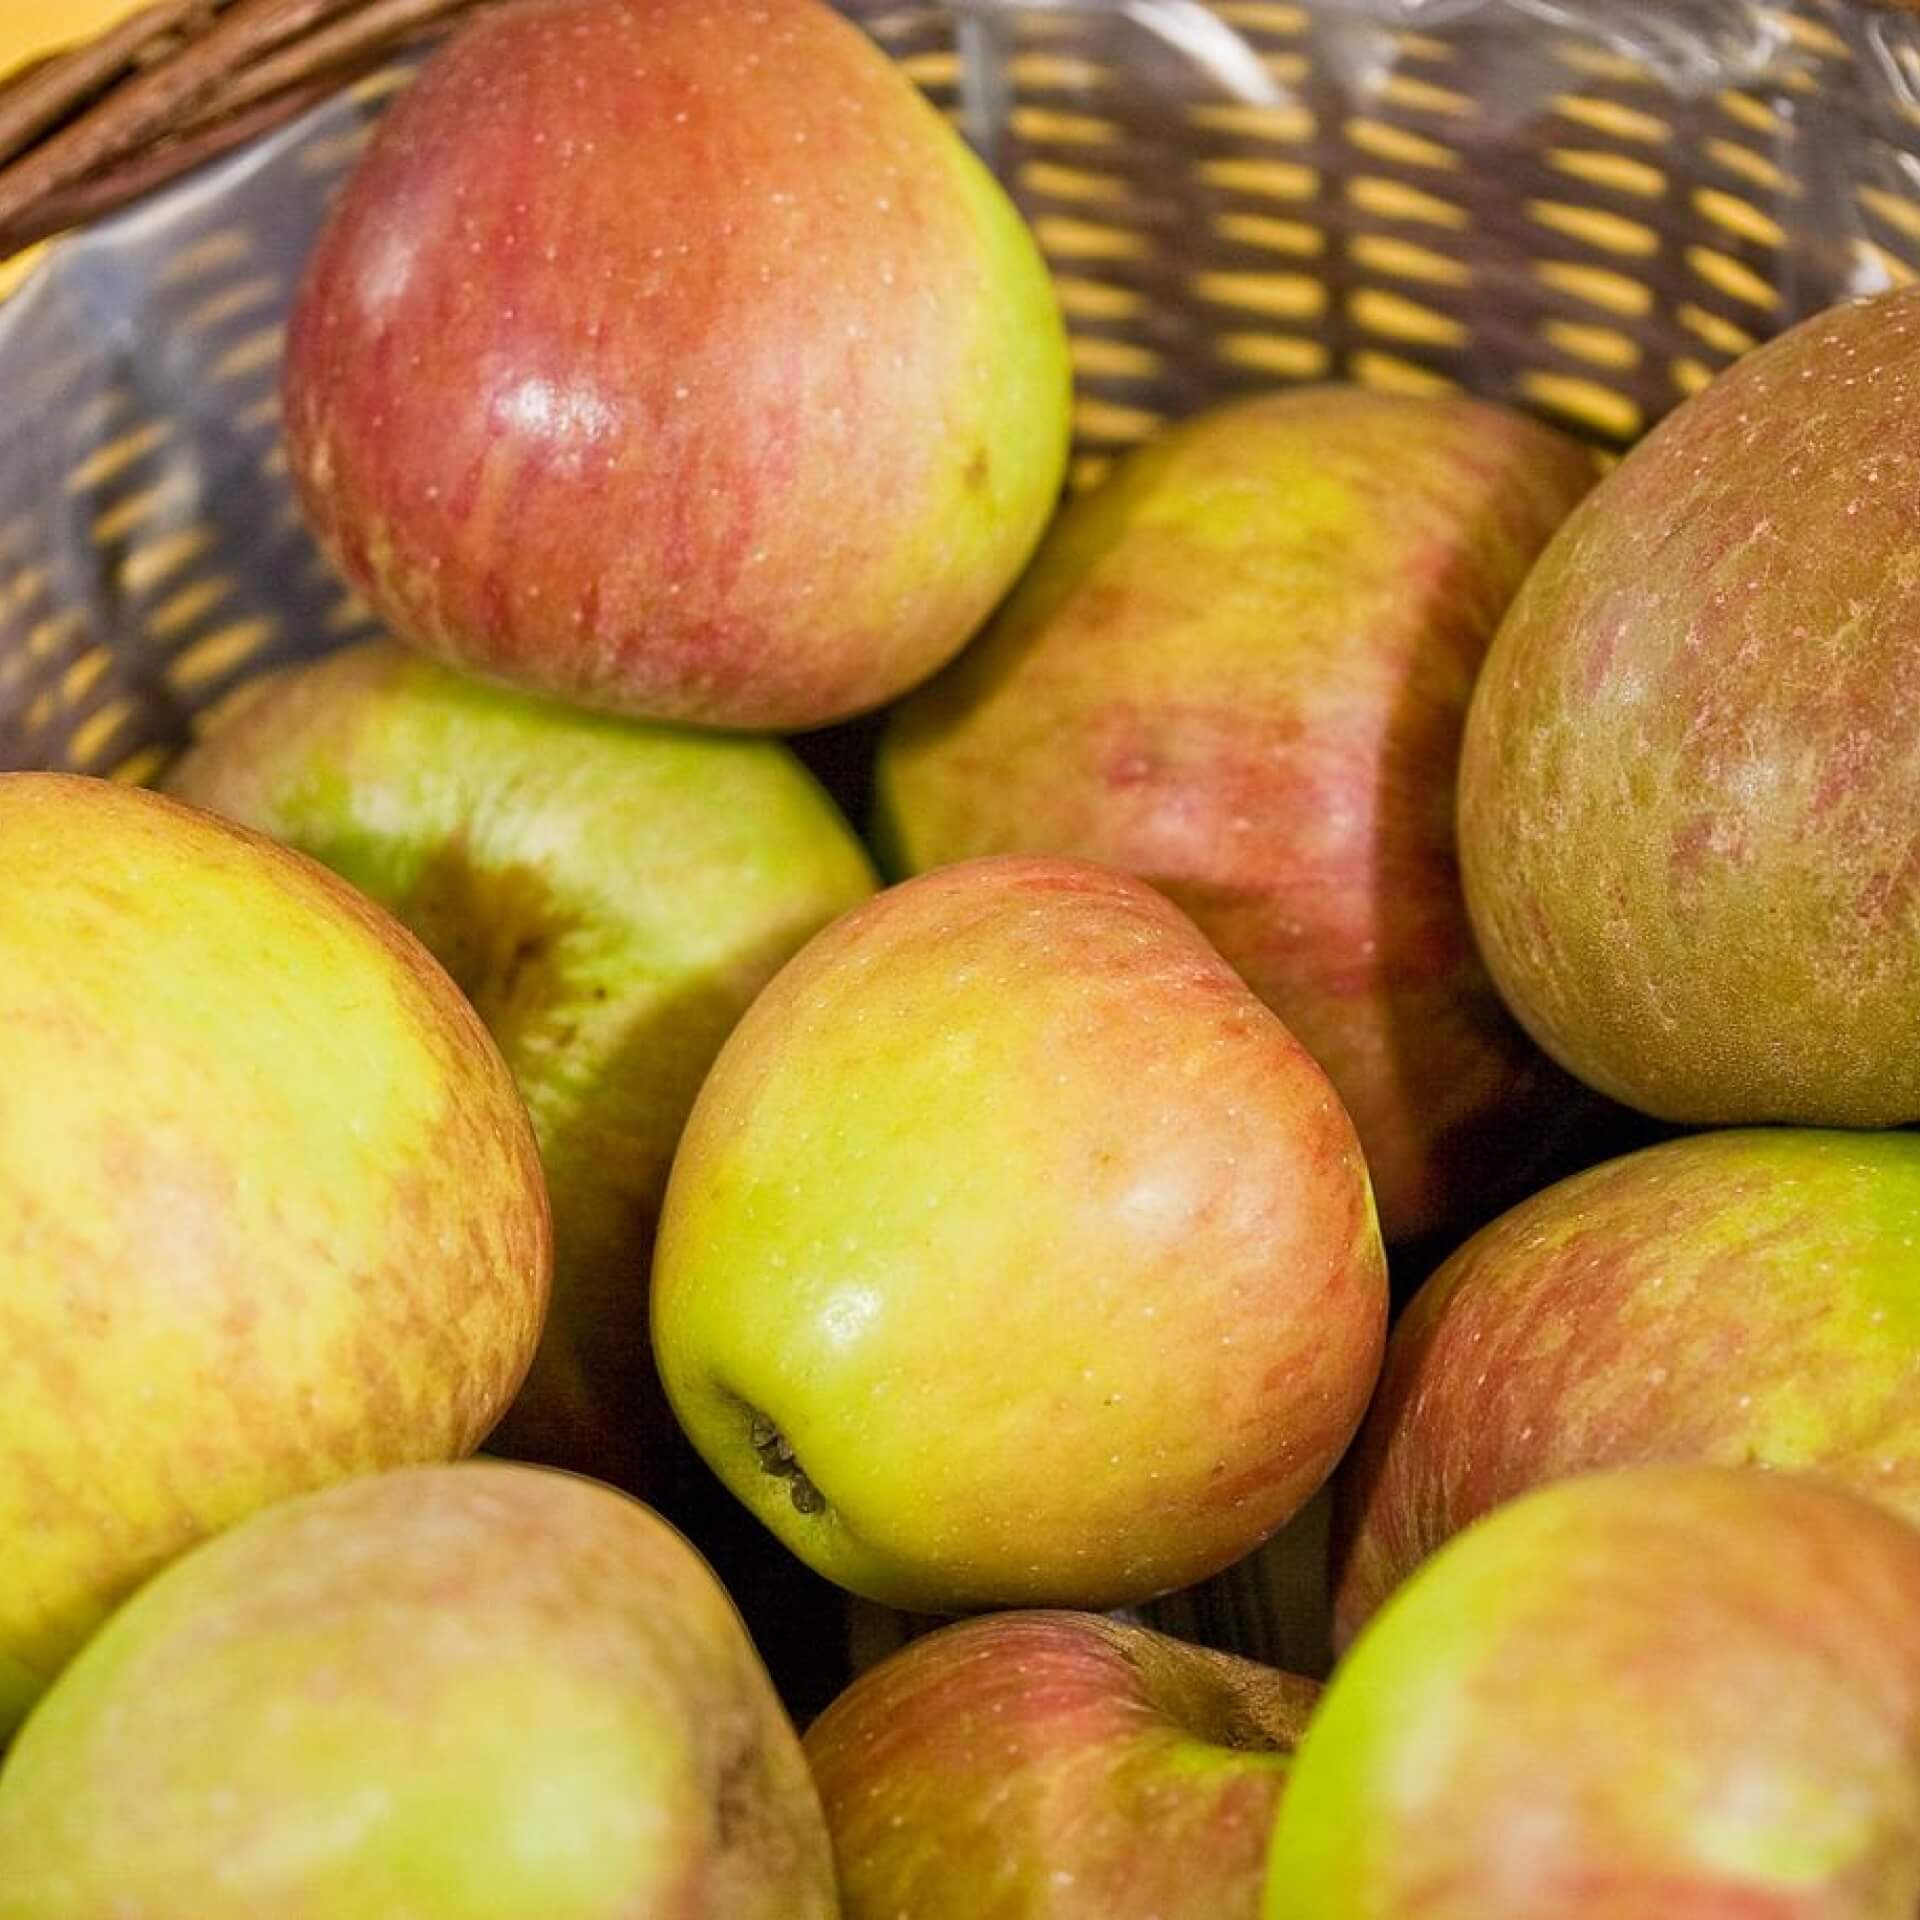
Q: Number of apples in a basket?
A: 10